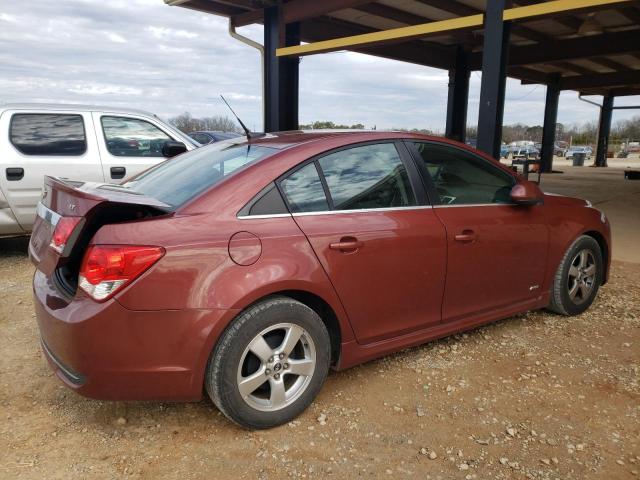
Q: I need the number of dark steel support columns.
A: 5